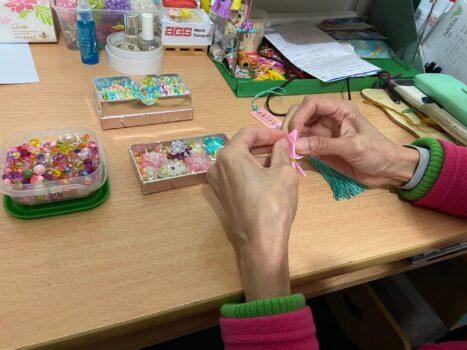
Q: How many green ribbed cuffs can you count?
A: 2